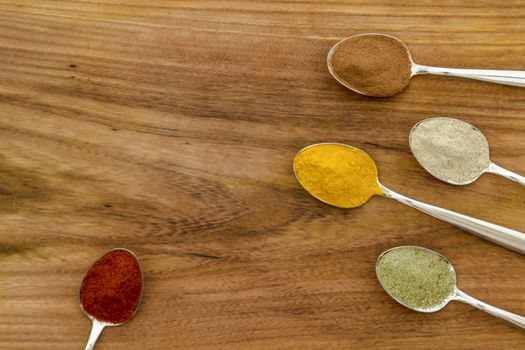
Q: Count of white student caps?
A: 0